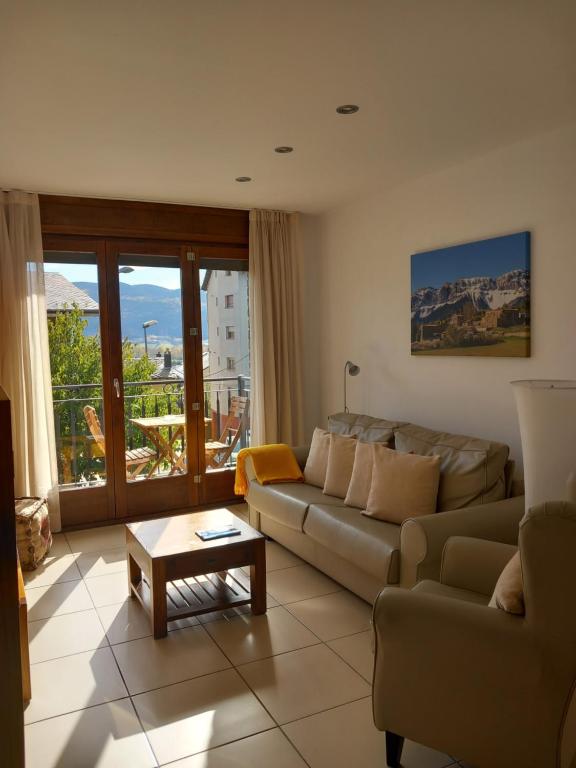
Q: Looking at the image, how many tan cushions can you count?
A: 5